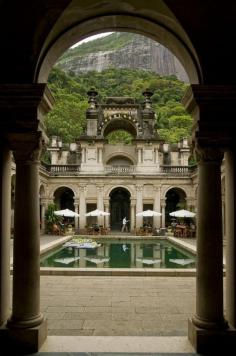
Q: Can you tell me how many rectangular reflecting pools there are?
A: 1